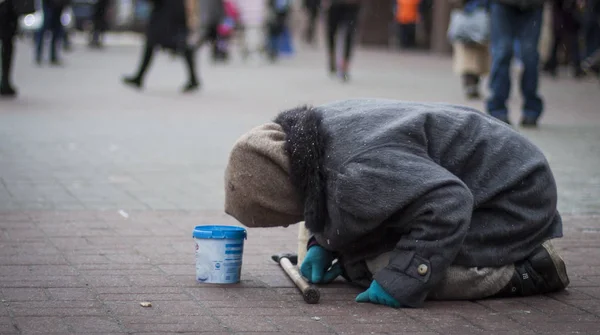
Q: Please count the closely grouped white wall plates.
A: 0